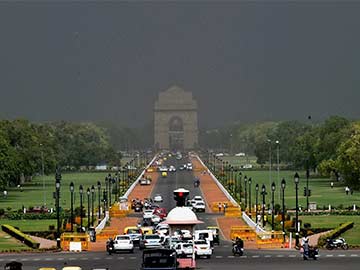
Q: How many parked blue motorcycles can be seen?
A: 0